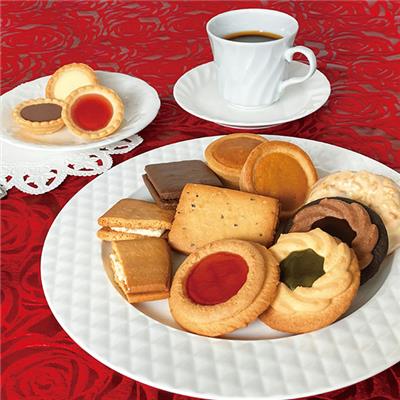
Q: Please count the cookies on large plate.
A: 10